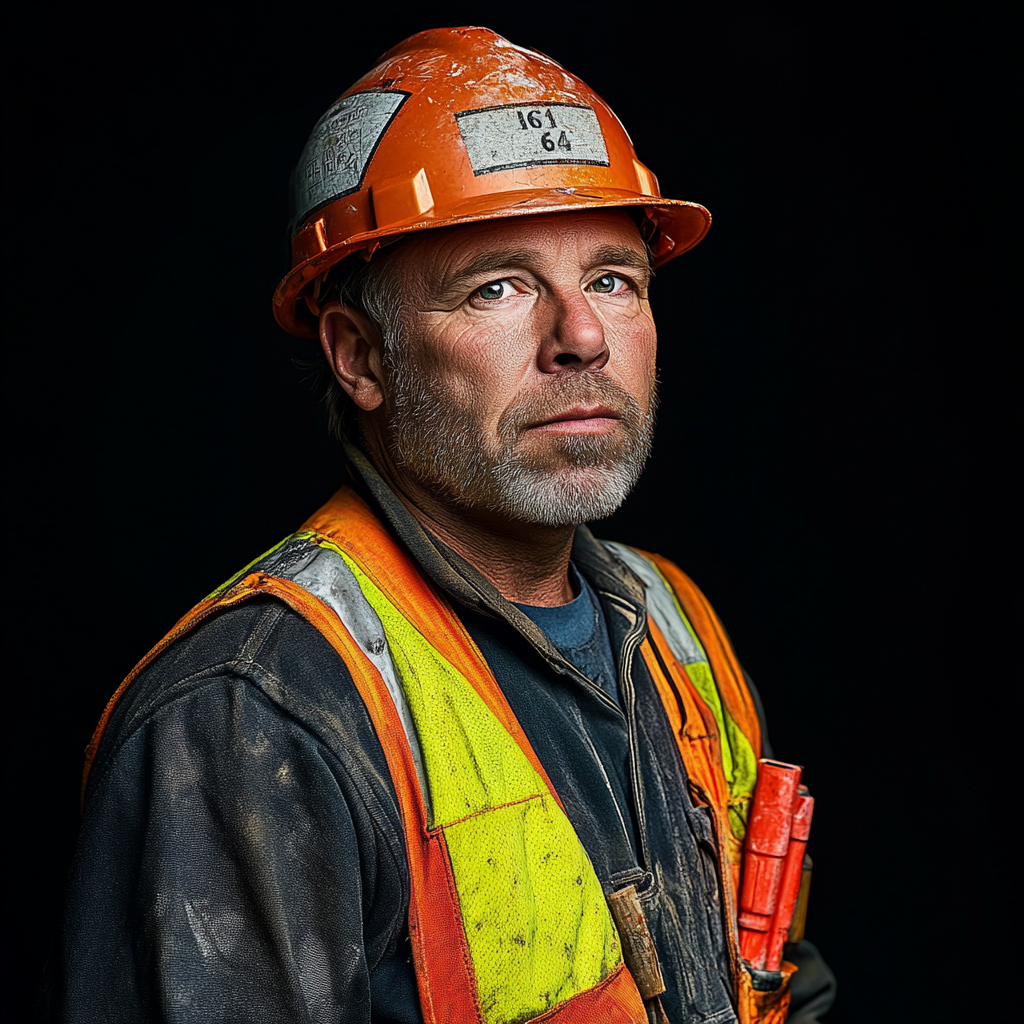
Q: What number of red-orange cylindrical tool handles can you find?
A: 2